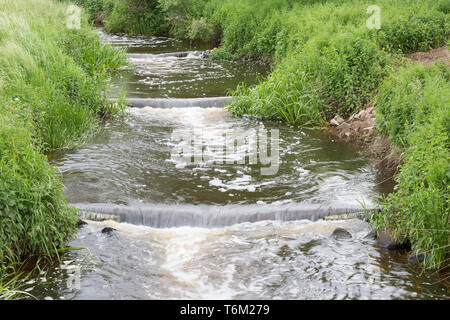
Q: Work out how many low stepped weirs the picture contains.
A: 3